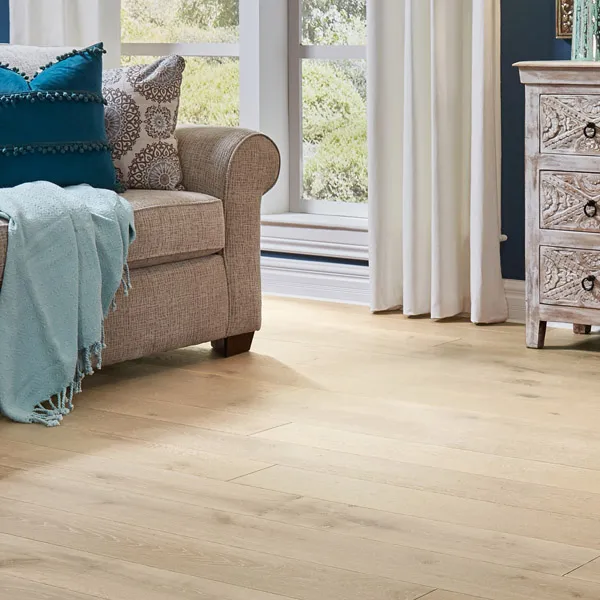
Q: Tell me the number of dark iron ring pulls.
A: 3